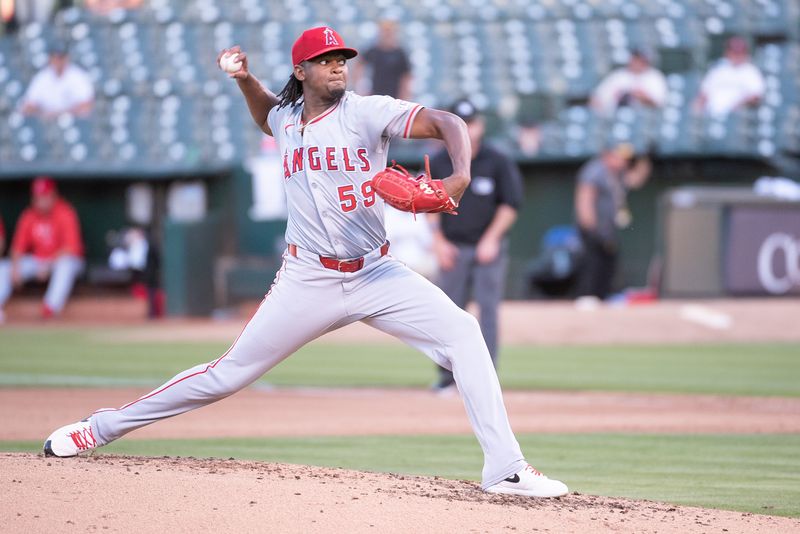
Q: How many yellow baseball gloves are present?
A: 0